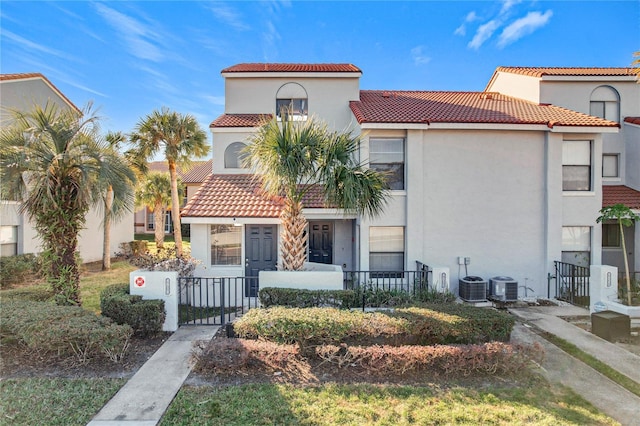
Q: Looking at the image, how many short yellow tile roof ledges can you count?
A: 0